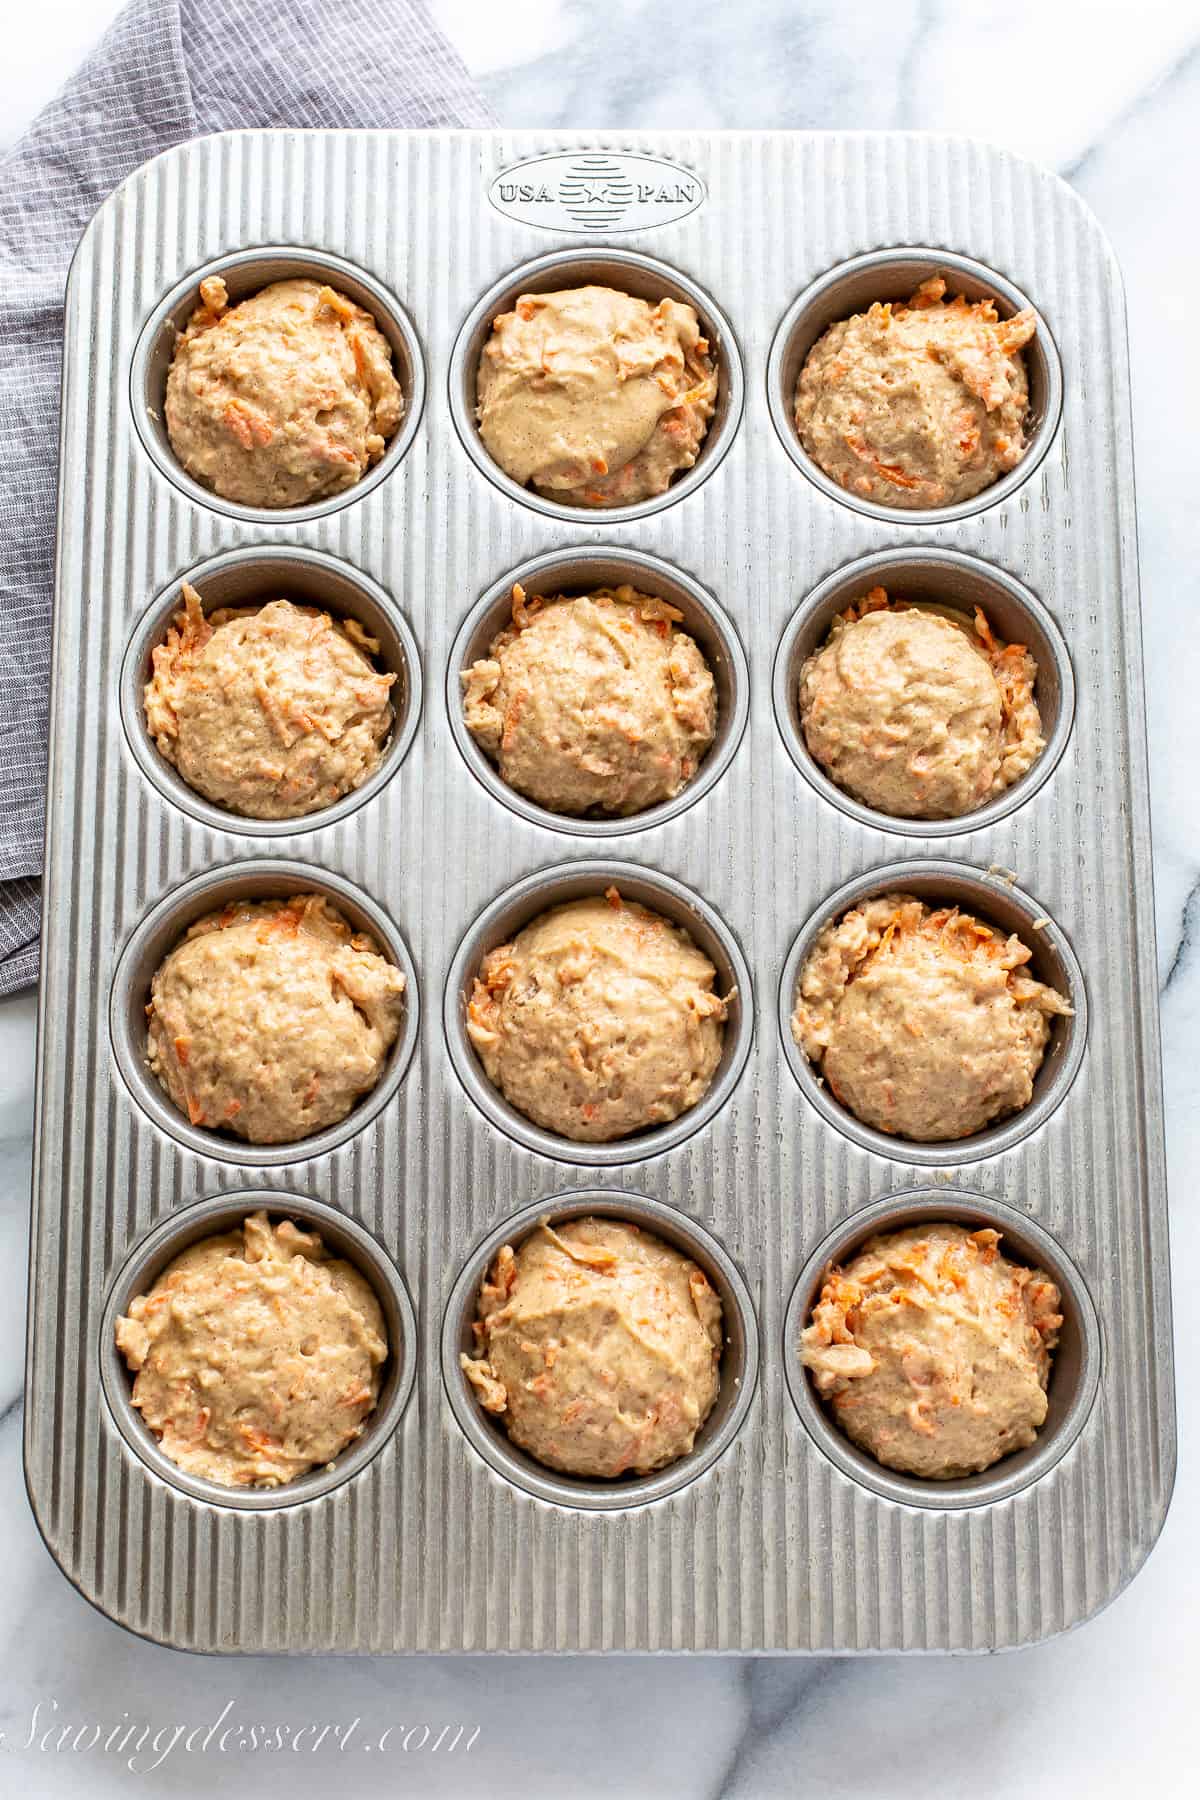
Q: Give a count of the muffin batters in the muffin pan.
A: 12